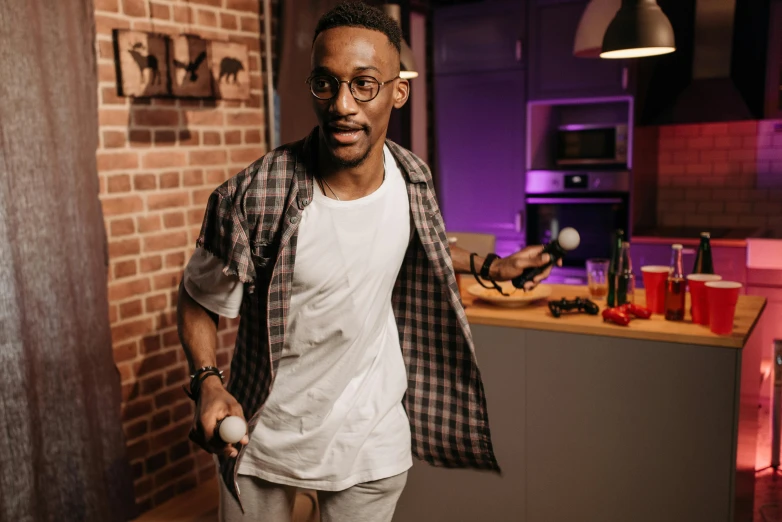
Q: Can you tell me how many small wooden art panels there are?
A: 3